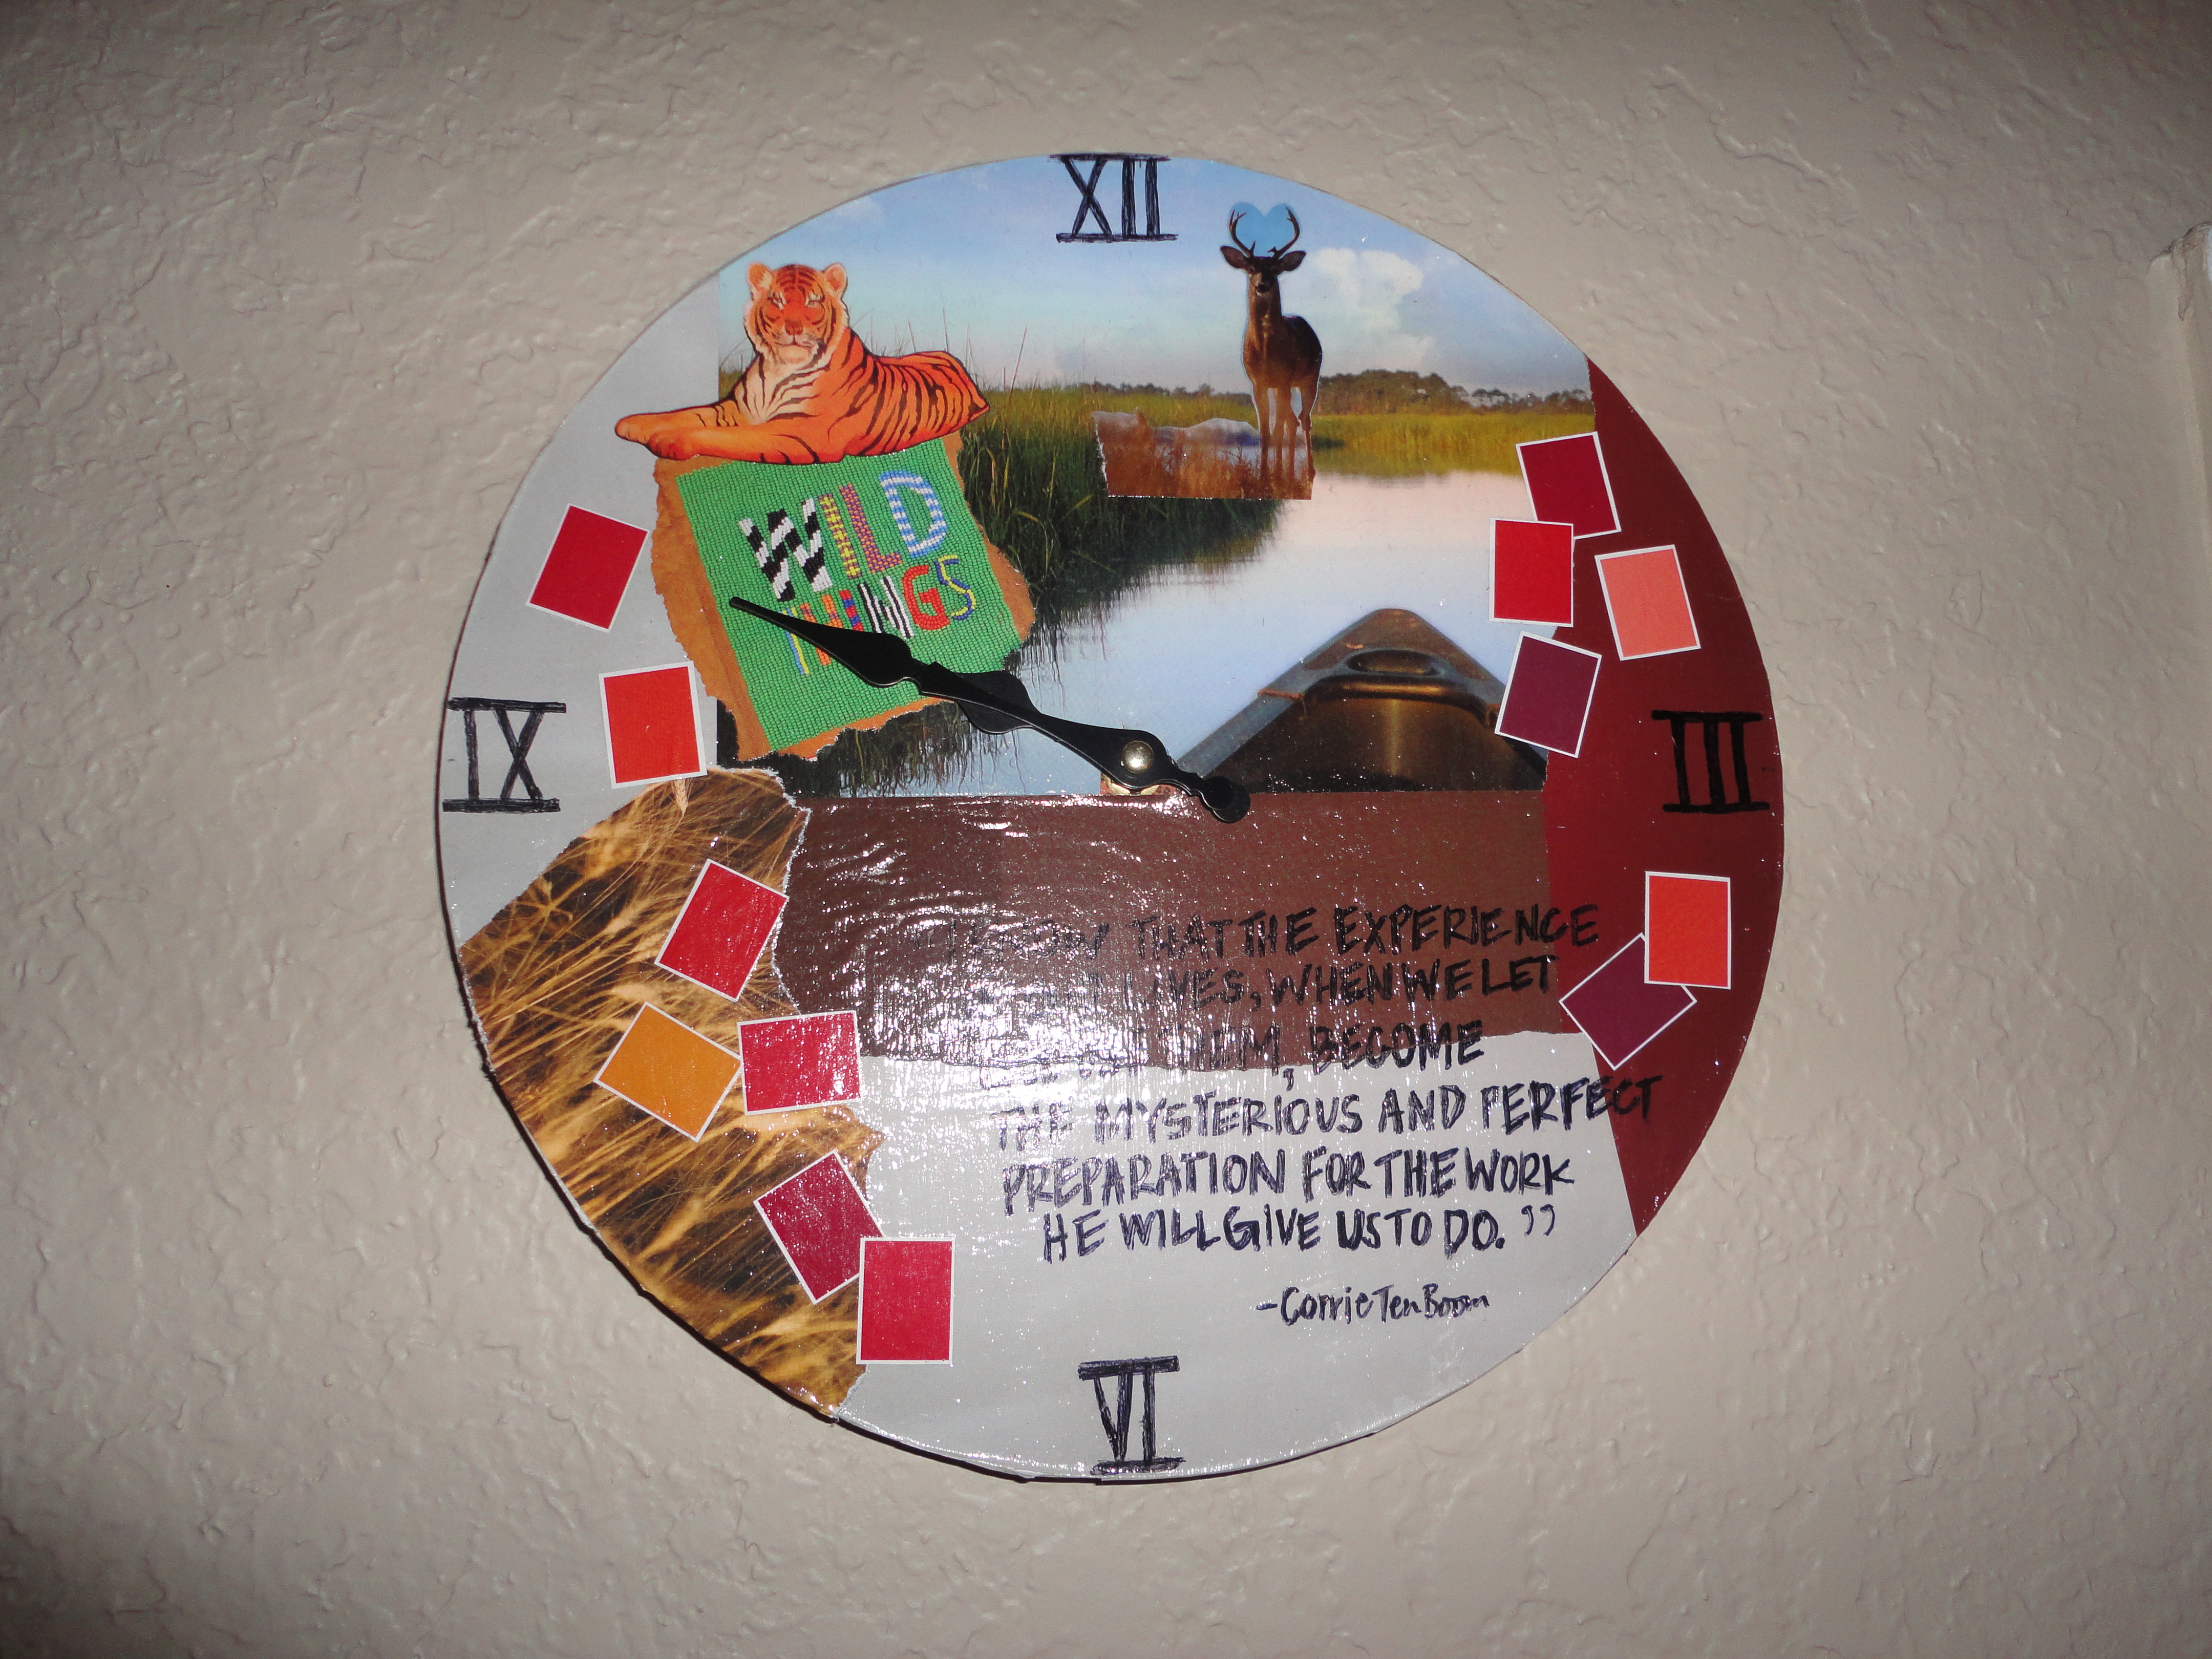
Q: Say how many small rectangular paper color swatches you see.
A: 13